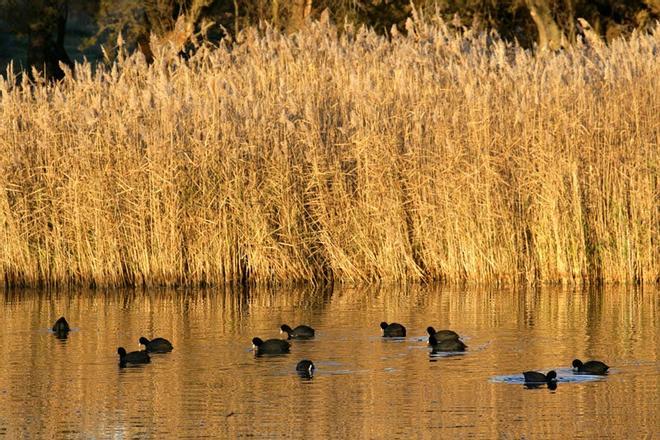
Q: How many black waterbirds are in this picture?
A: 11